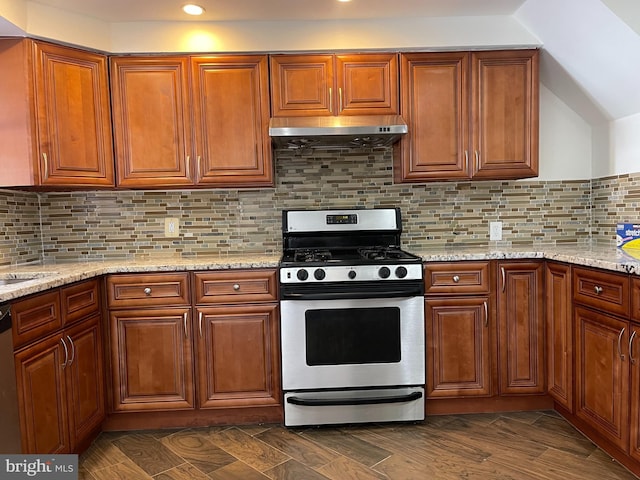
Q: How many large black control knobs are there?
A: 4